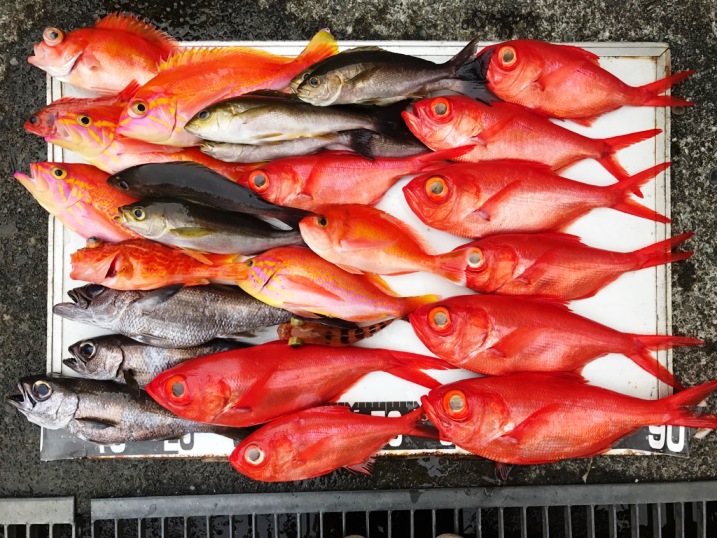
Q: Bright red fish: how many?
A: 9